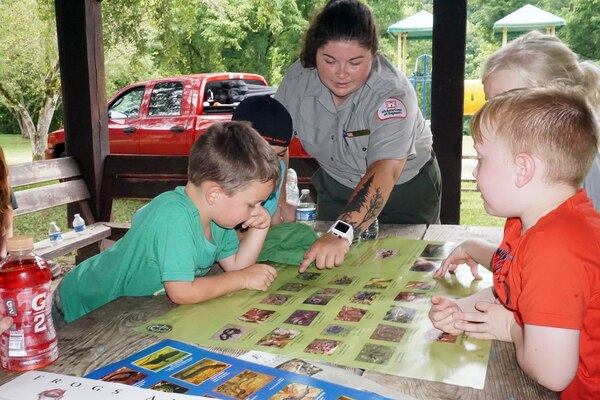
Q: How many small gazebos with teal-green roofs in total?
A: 2